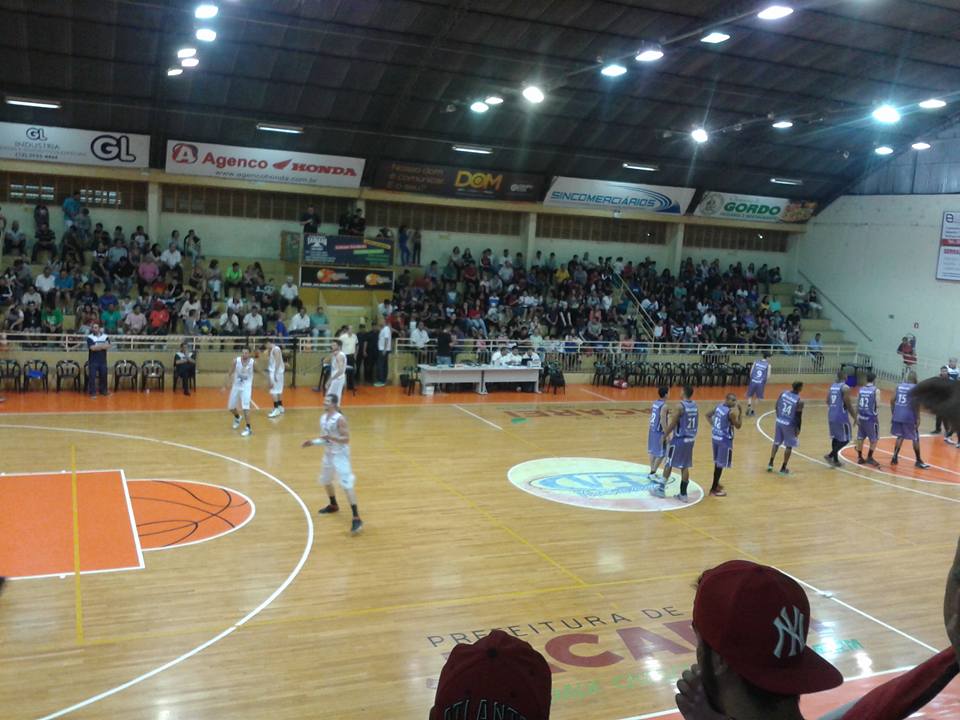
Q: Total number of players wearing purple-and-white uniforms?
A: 8